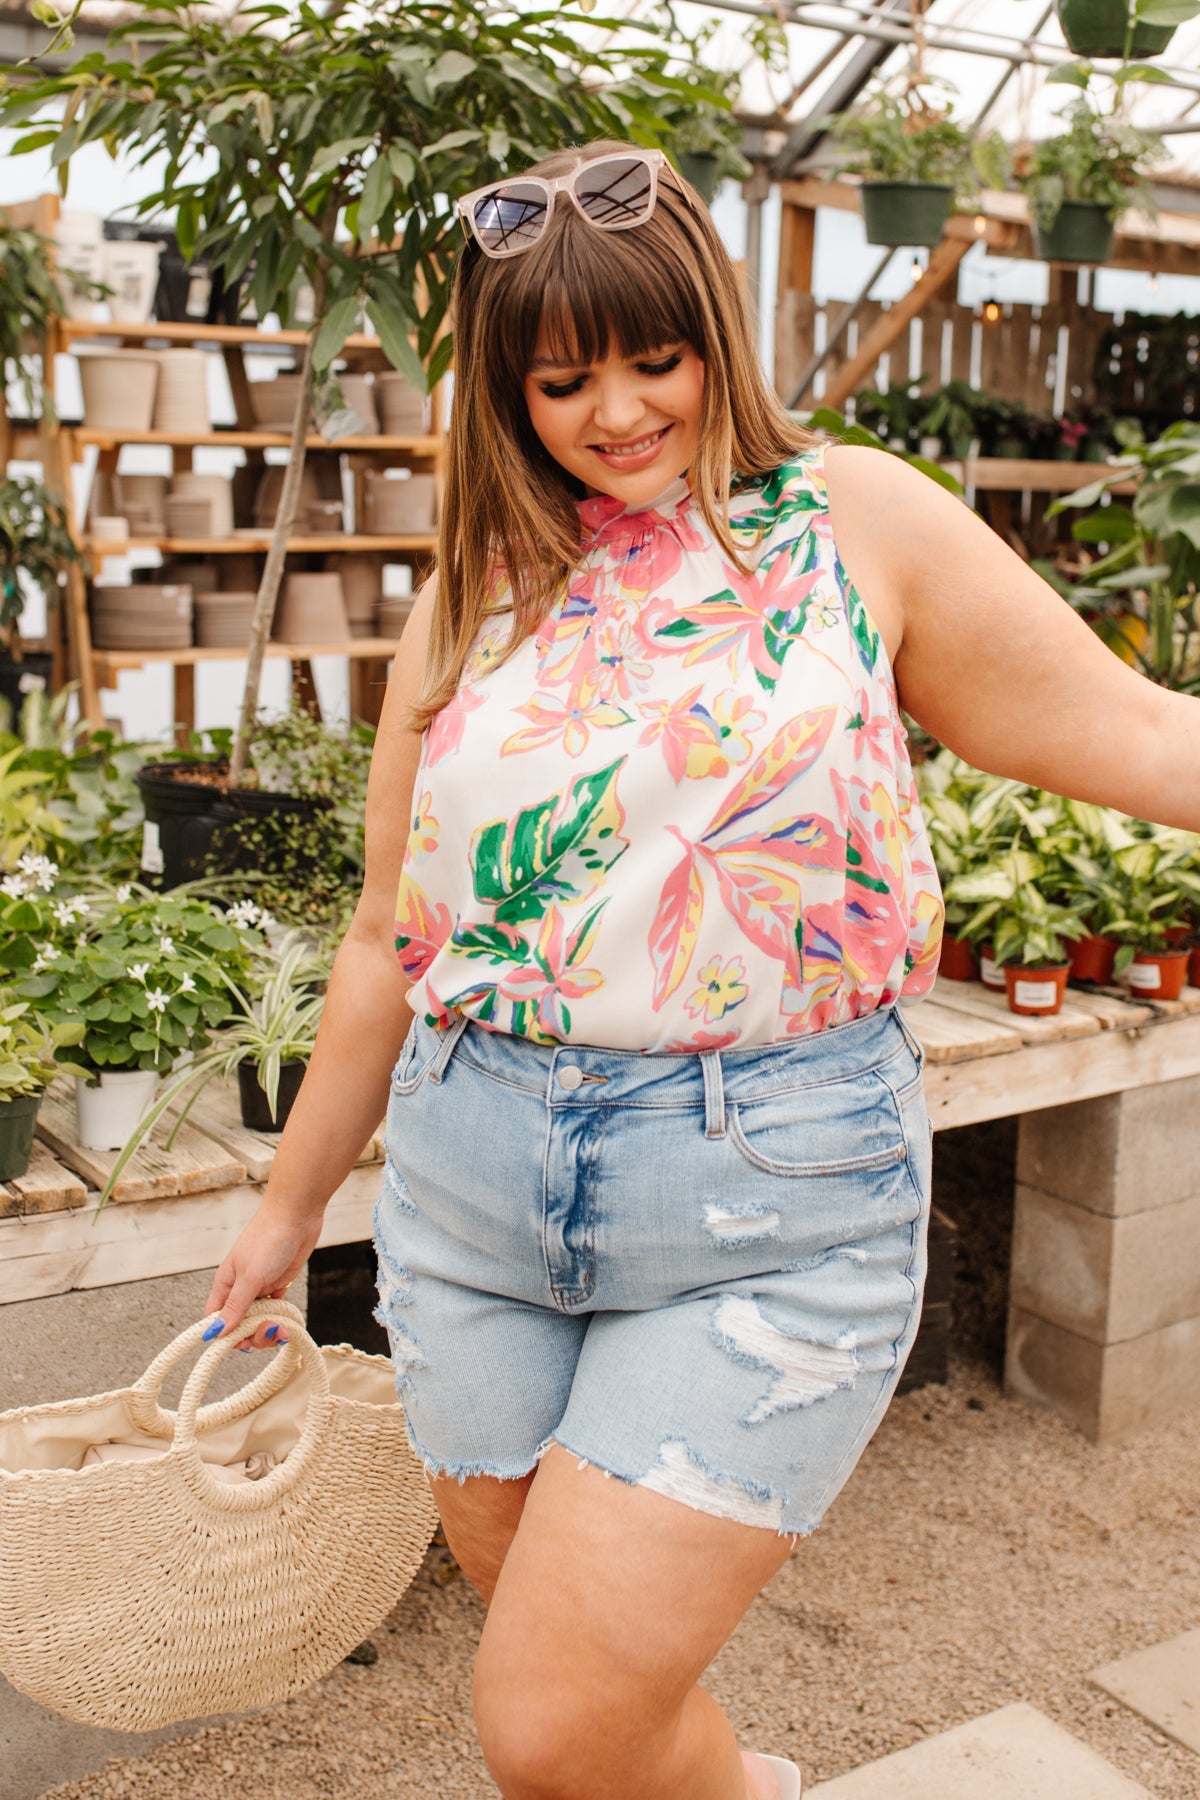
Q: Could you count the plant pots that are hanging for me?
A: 4